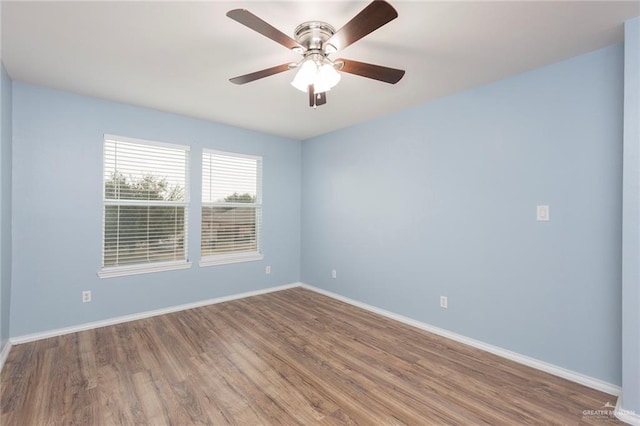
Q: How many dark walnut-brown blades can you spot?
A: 5